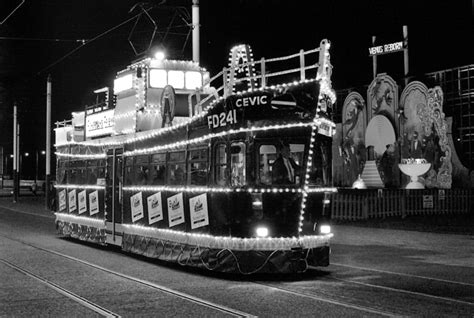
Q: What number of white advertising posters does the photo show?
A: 8